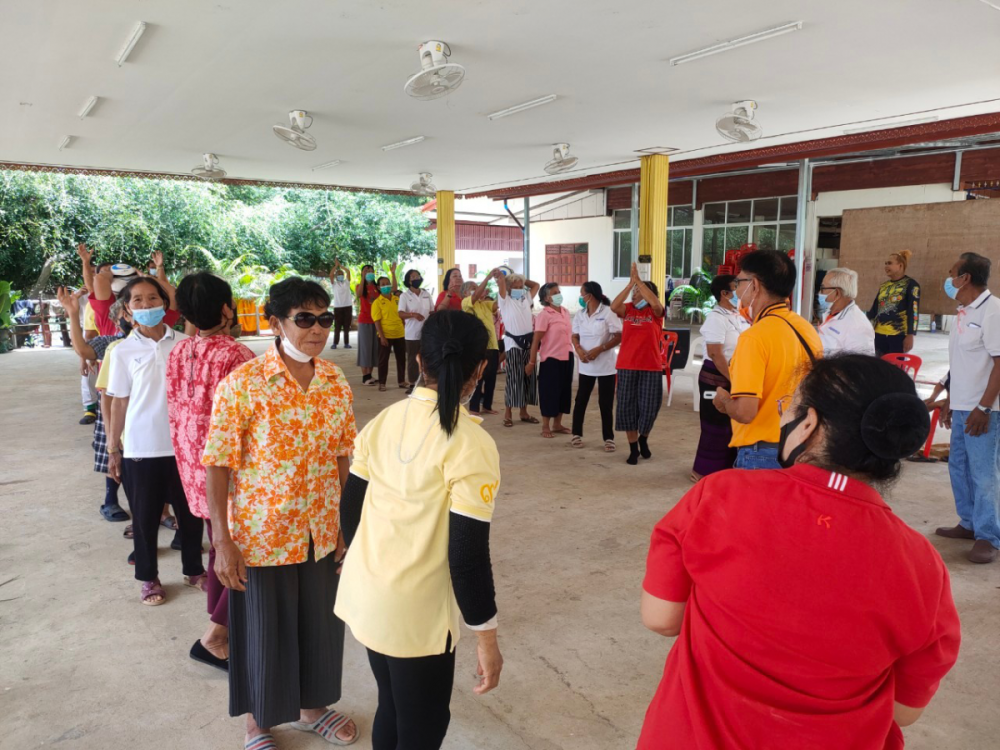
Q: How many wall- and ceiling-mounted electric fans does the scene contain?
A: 6